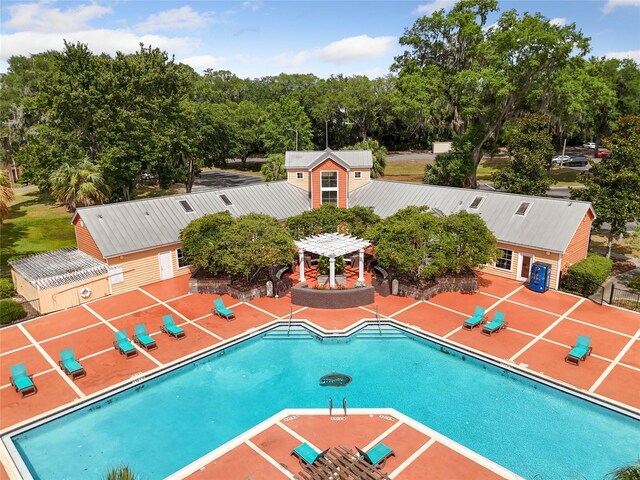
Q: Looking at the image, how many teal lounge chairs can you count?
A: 11